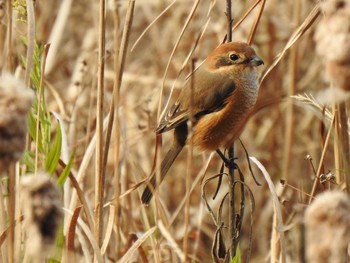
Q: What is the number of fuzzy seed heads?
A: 4